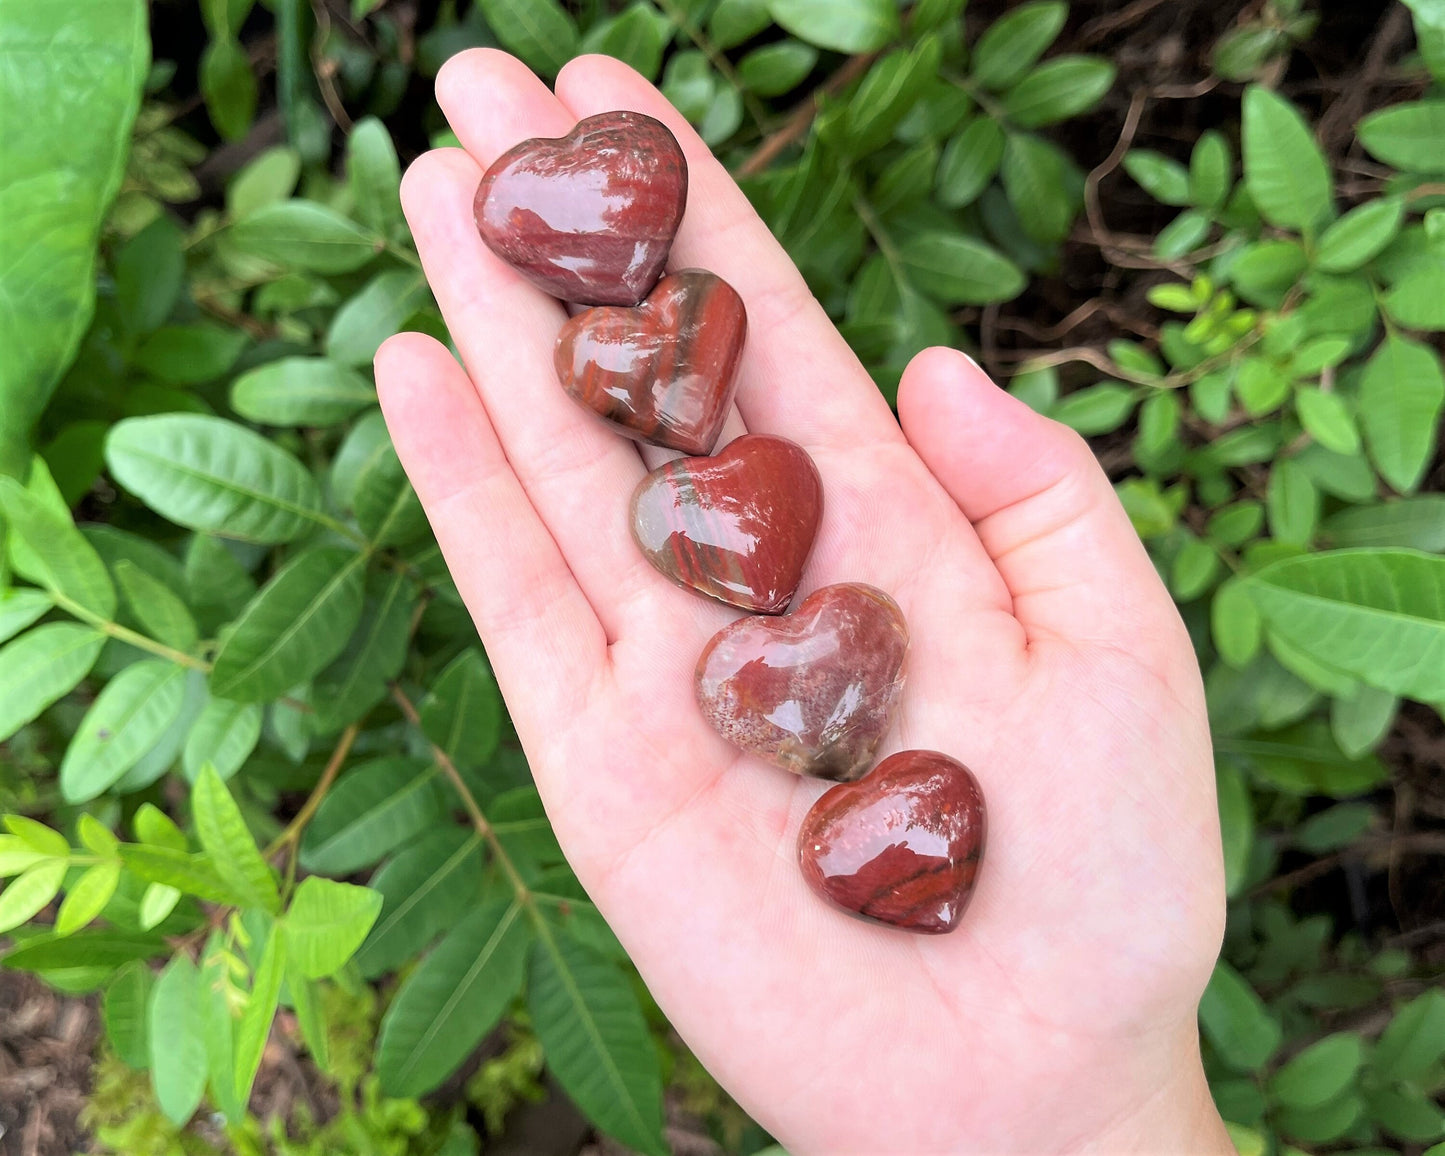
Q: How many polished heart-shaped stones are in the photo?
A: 5